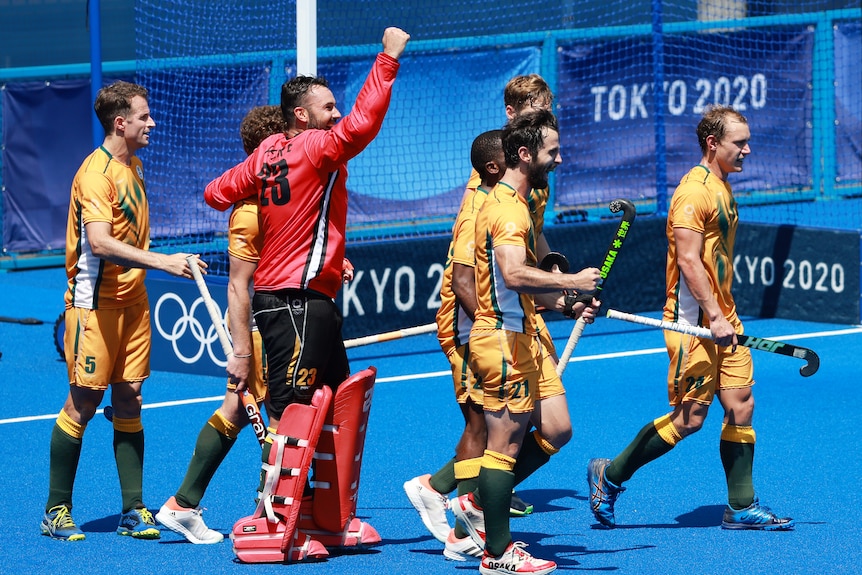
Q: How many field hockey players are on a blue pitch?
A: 7